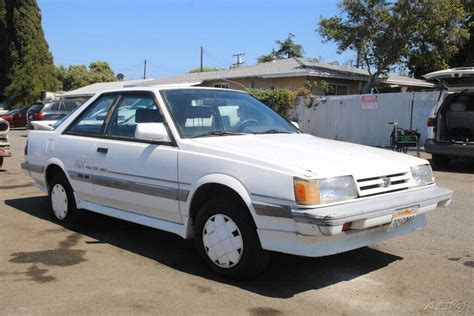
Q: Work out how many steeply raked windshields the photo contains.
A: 1